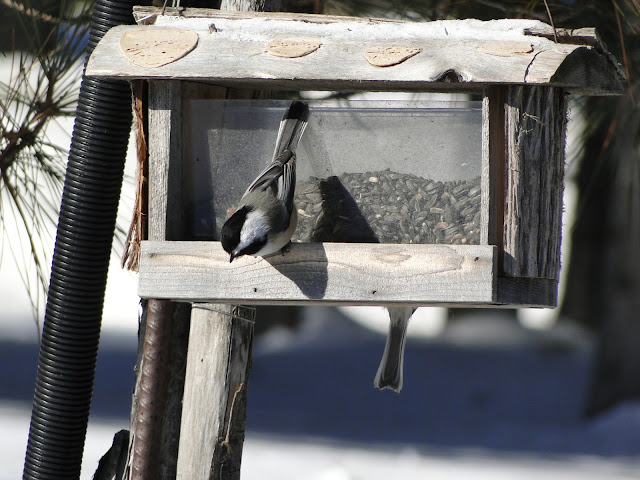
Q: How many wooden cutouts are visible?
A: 4